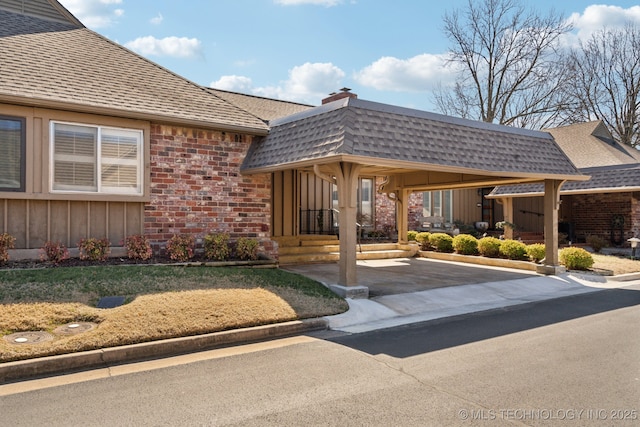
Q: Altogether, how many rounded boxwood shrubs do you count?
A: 8